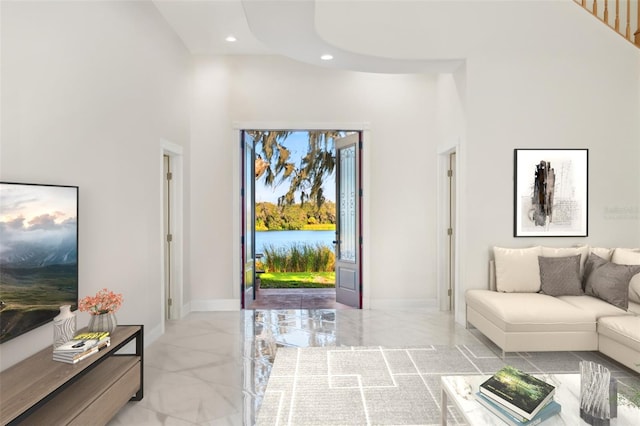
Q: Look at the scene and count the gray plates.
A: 0